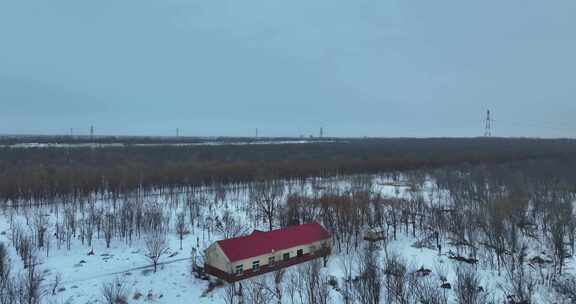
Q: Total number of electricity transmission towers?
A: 6